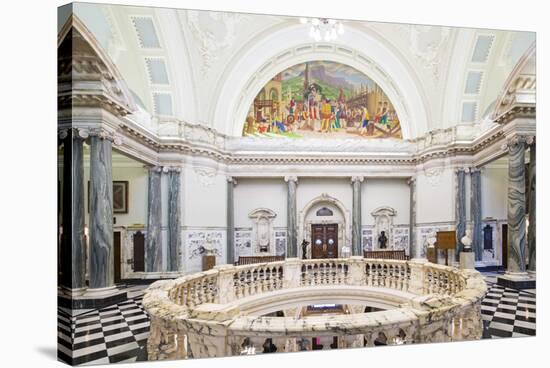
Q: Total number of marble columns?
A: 12